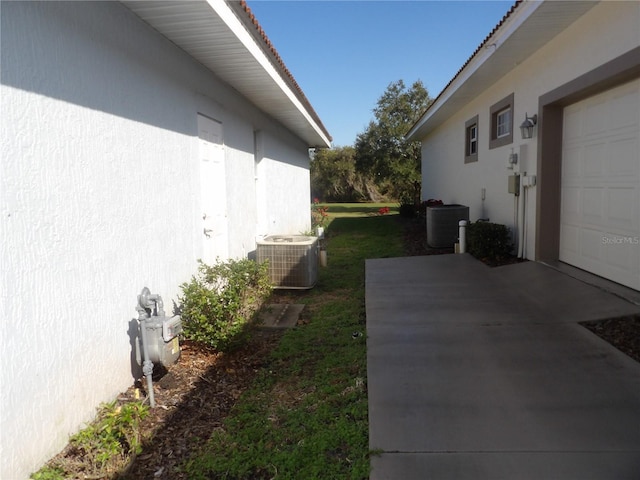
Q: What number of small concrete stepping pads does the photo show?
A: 1